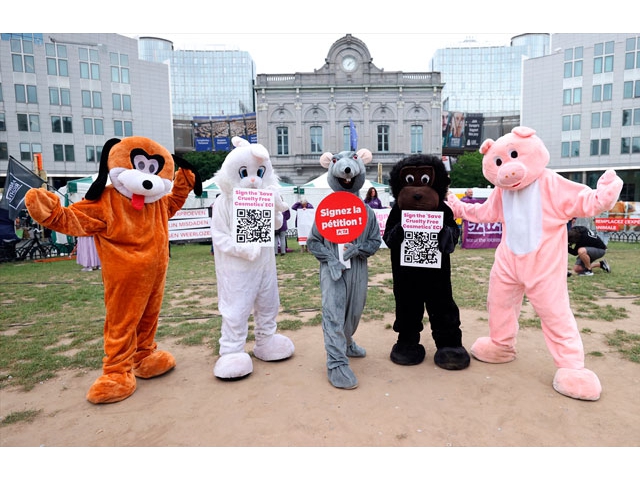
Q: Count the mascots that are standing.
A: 5